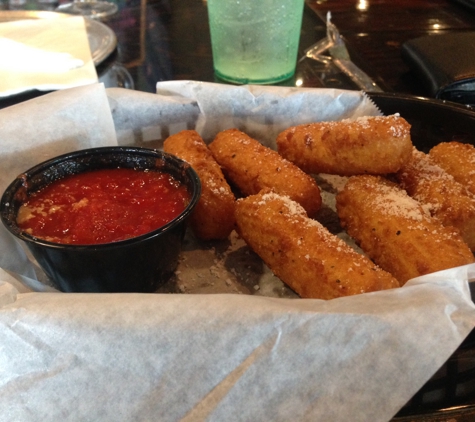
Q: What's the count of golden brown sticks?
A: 7